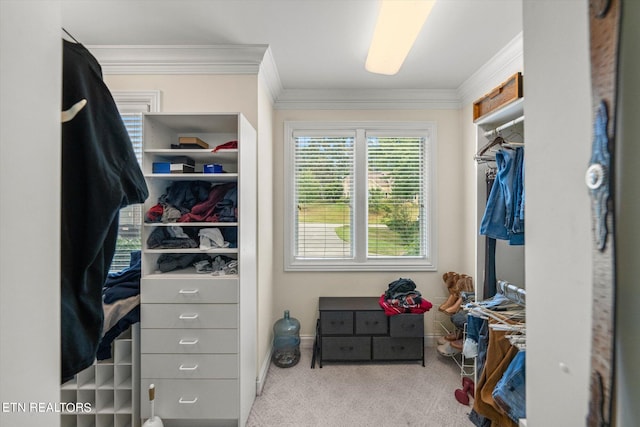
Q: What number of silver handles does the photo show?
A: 5